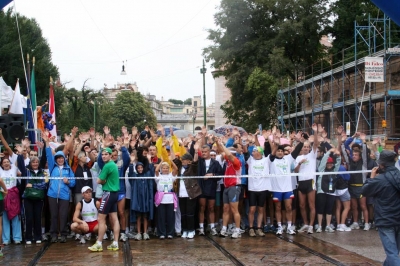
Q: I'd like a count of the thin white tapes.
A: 1